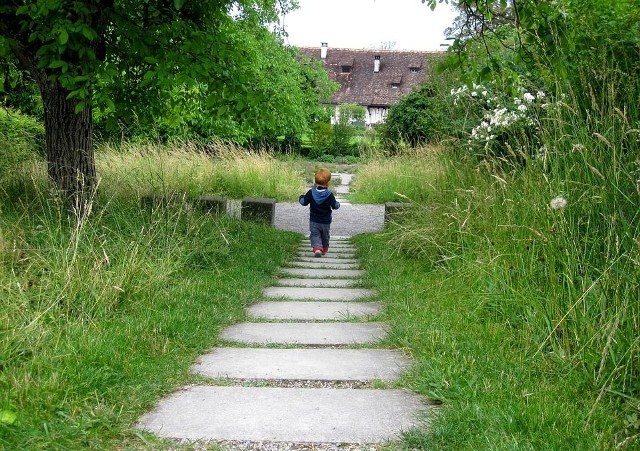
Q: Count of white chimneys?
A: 2